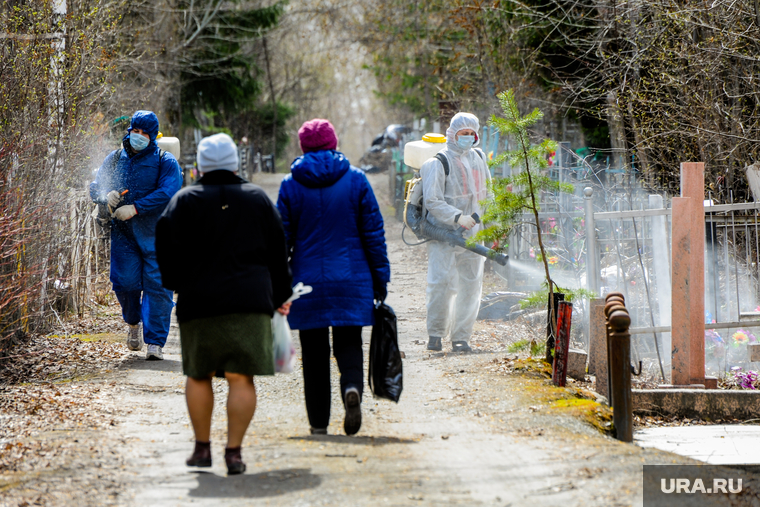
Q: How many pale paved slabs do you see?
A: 1